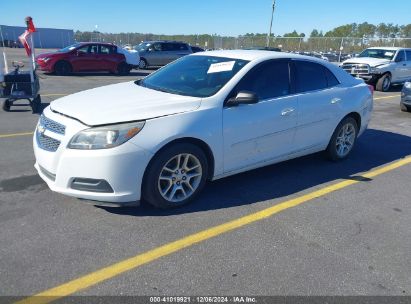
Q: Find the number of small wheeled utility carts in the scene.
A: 1